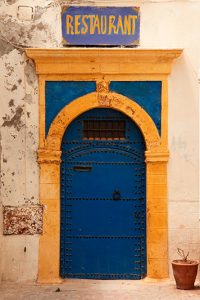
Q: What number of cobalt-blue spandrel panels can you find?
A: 2